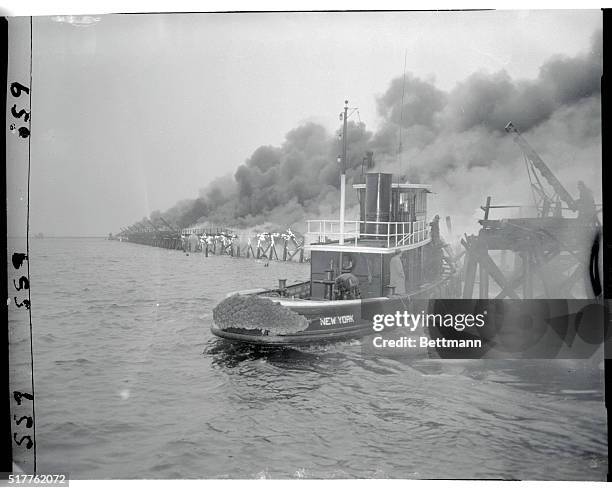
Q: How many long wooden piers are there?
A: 1